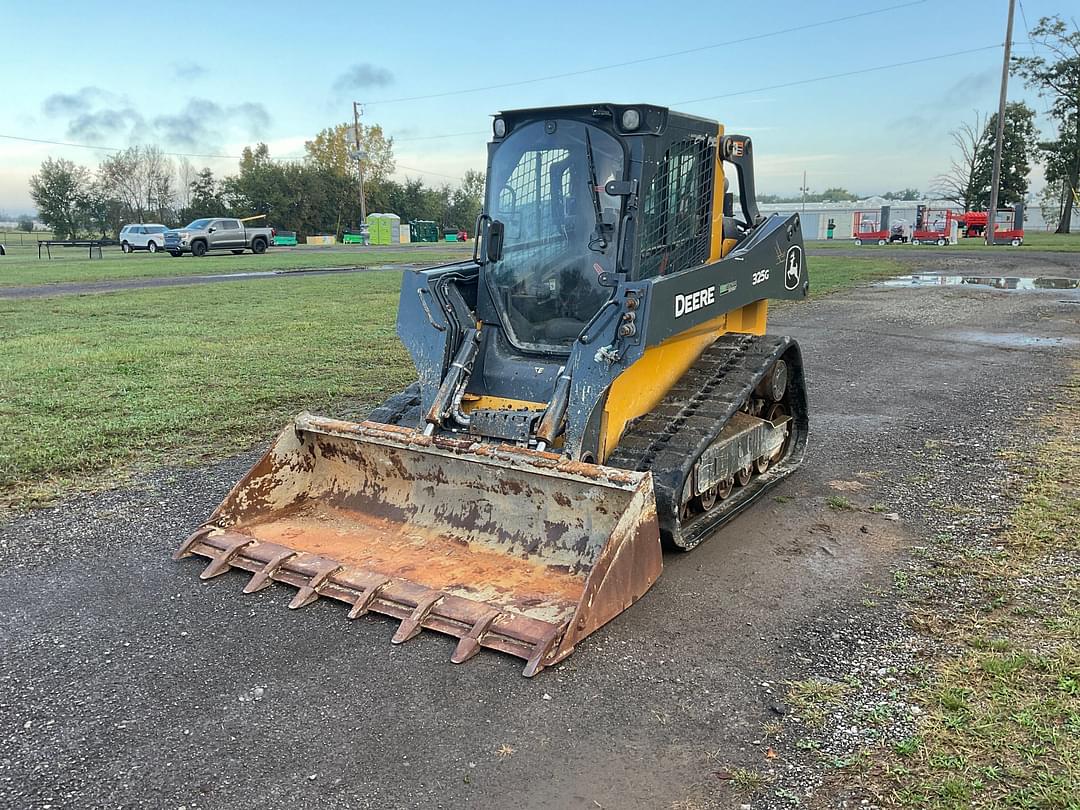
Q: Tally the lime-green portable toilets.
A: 2